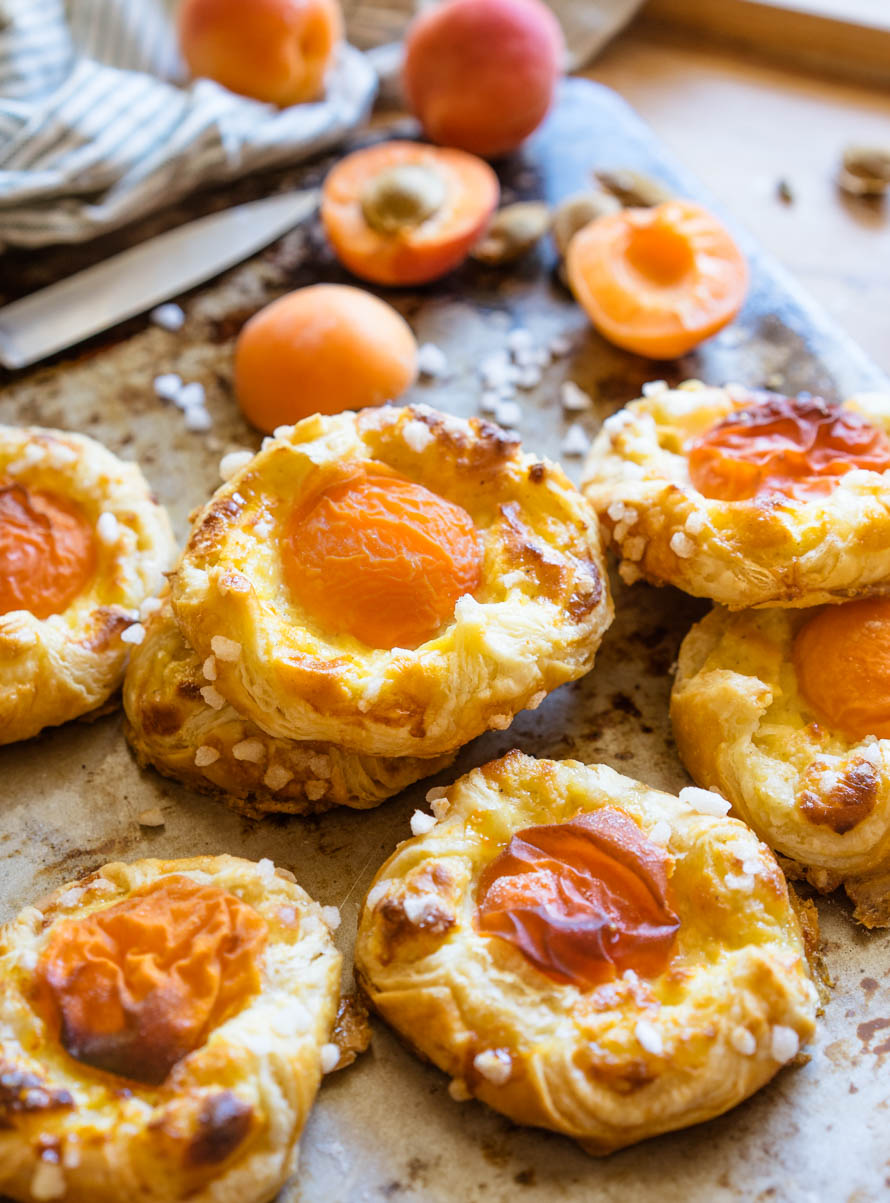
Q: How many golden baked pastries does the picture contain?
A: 7